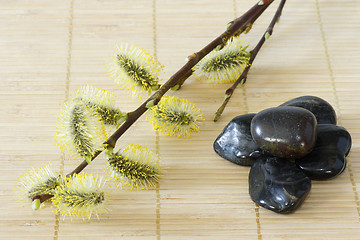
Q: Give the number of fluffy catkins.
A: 8